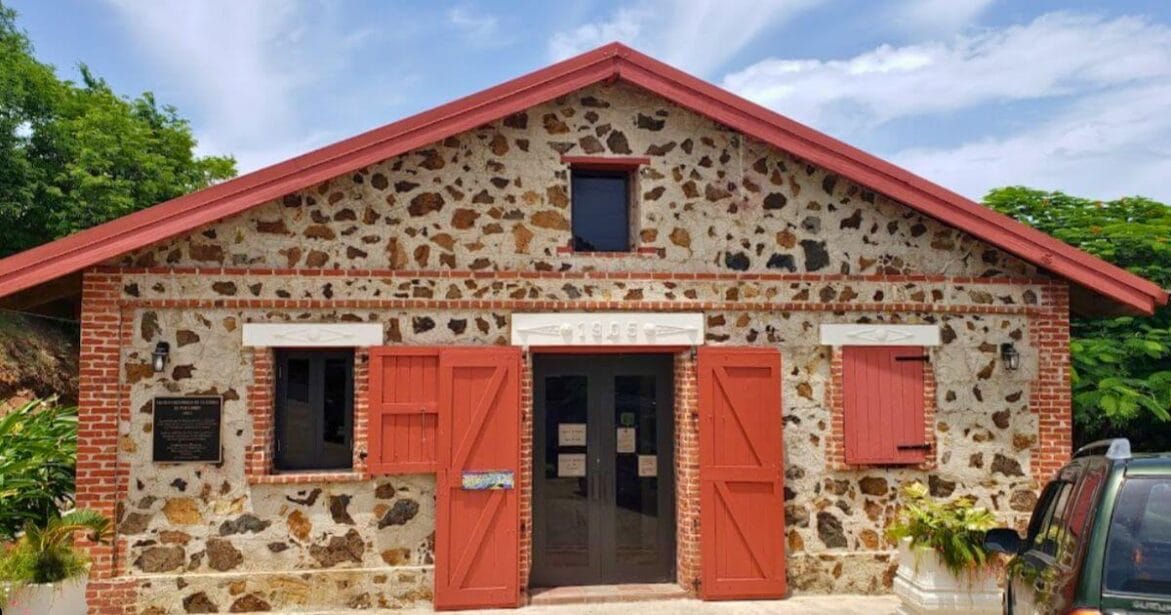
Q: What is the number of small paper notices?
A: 4